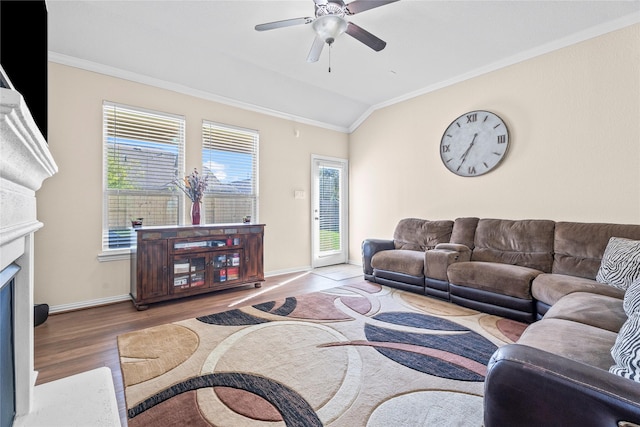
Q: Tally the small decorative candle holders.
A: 2